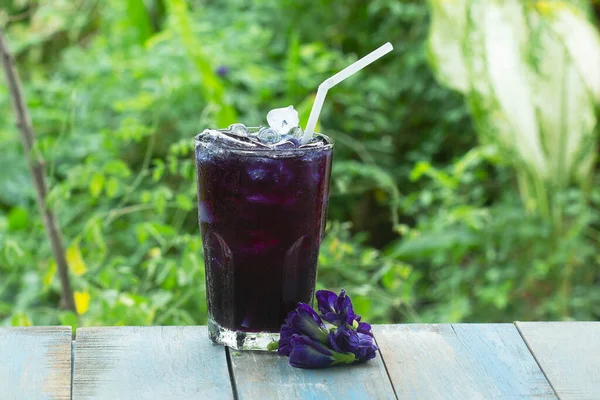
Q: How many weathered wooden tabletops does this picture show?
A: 1